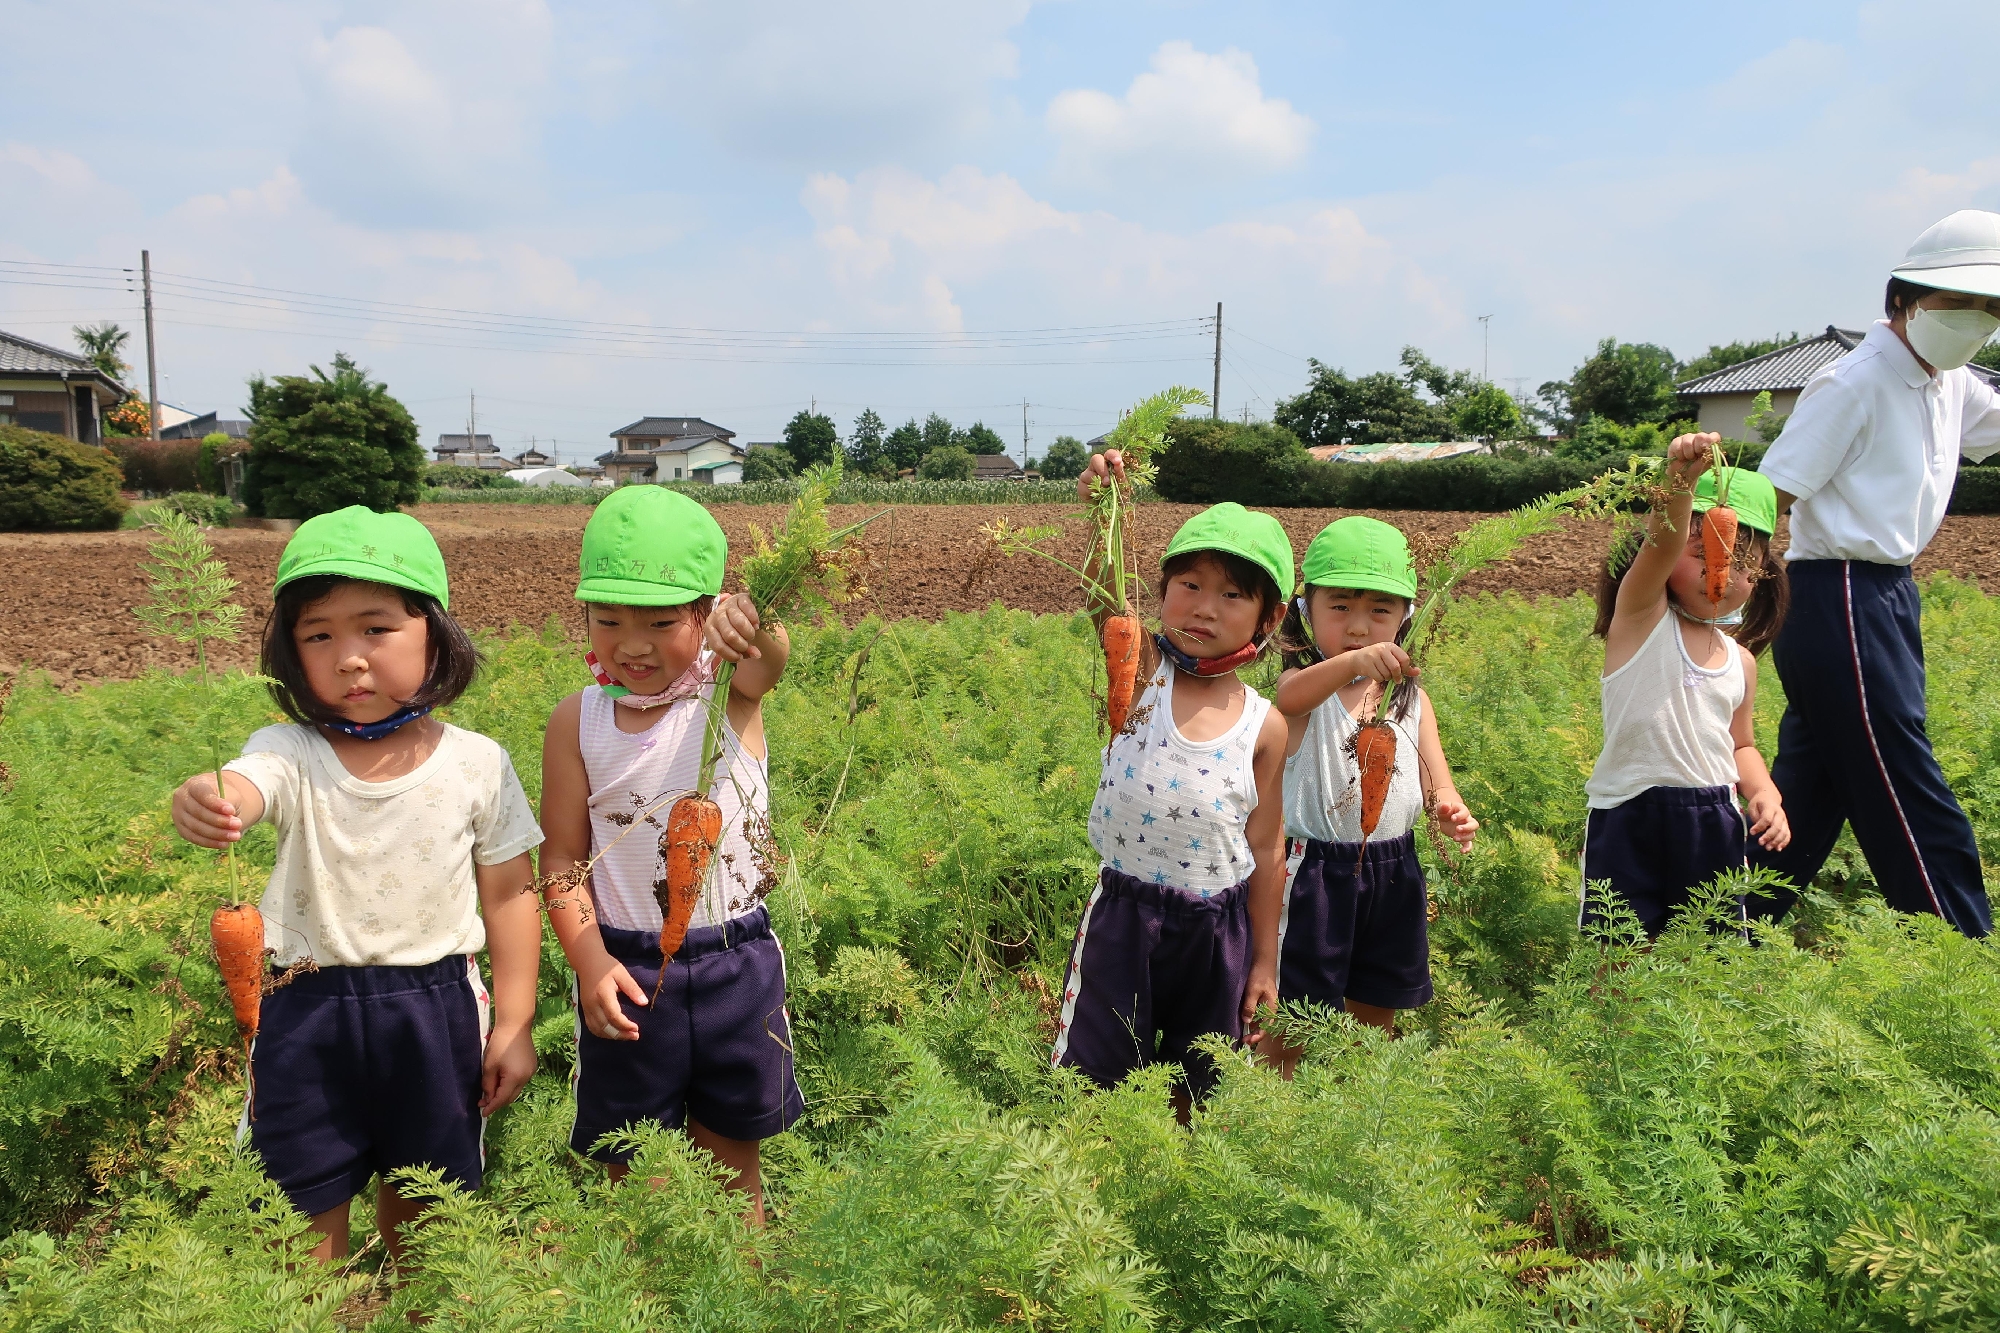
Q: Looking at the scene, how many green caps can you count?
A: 5